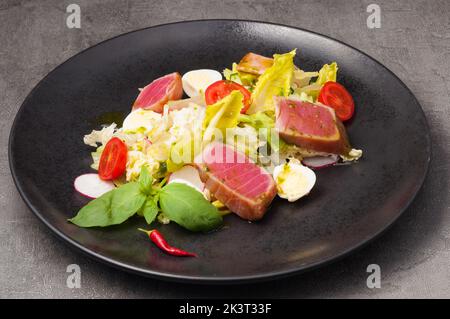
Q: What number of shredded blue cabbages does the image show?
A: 0